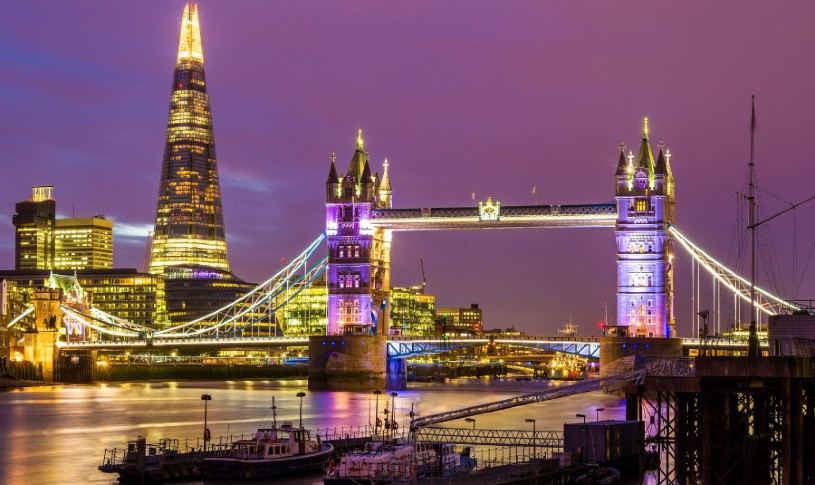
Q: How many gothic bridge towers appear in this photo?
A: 2